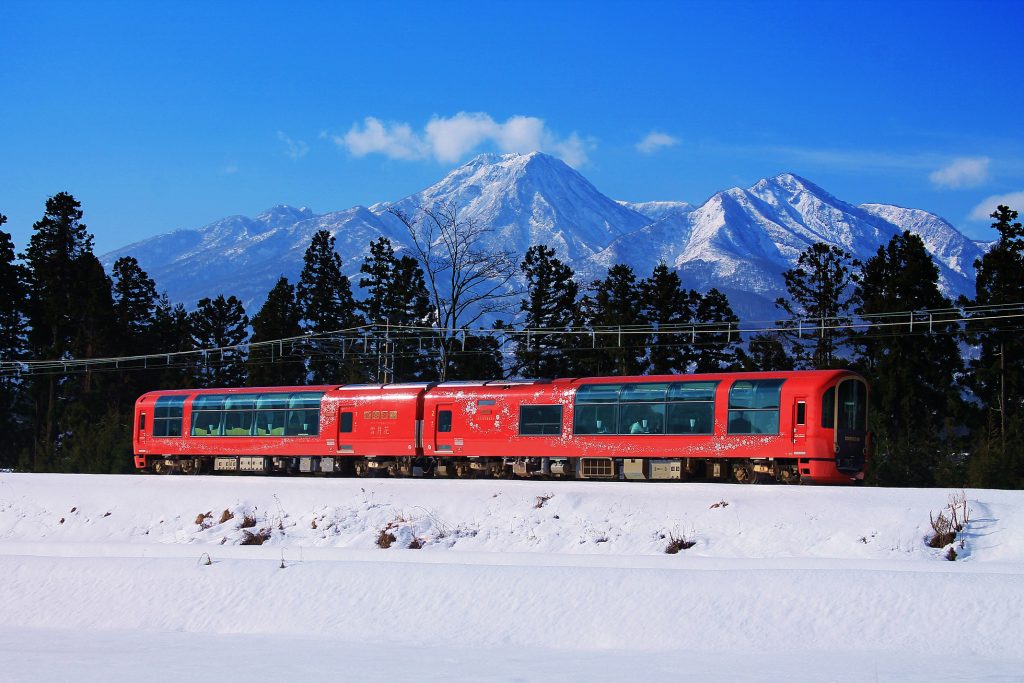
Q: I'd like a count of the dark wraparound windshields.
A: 1